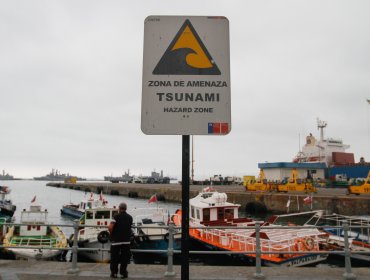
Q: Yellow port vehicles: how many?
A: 3